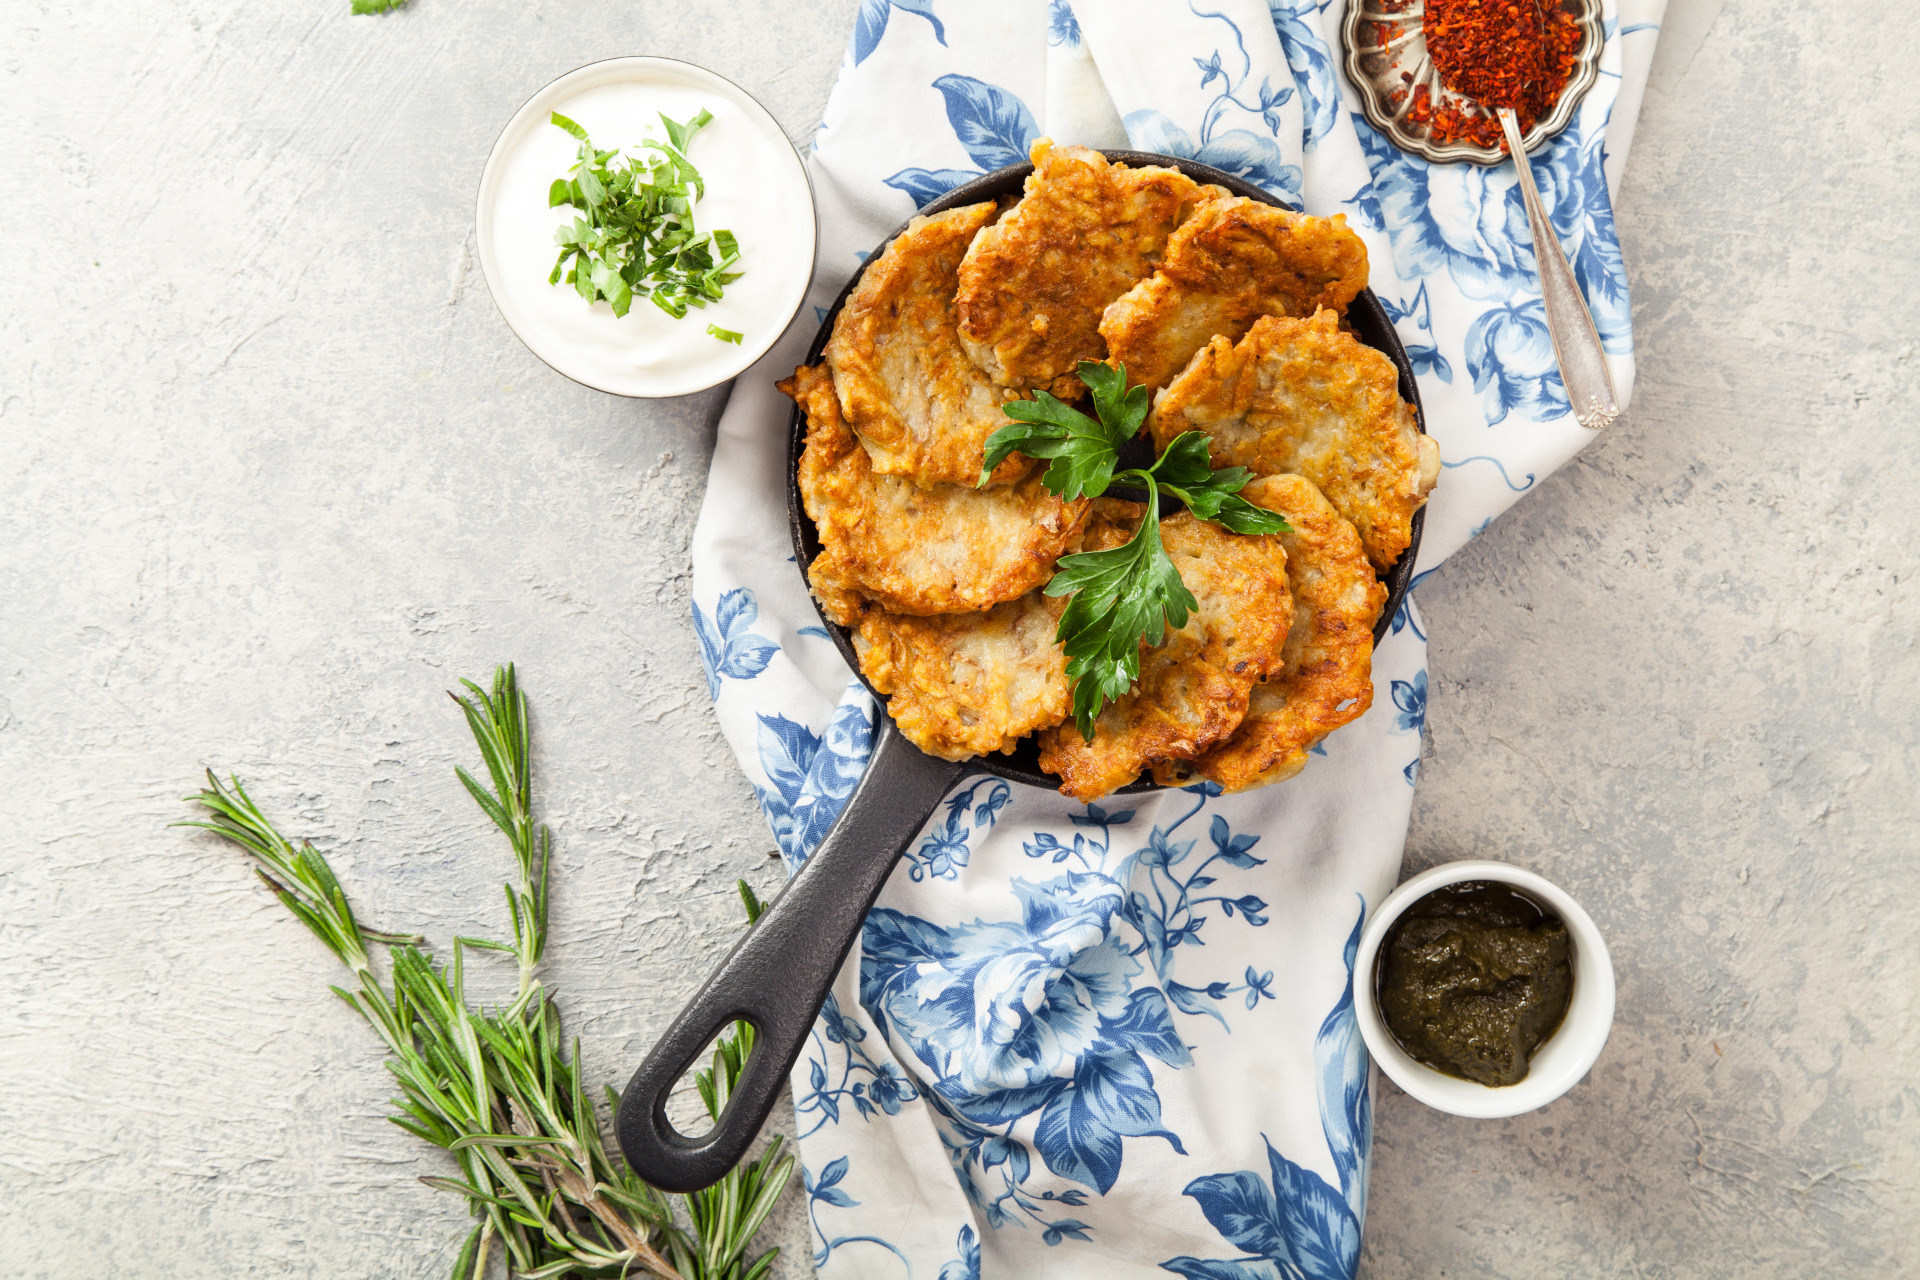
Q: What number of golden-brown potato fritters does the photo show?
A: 8